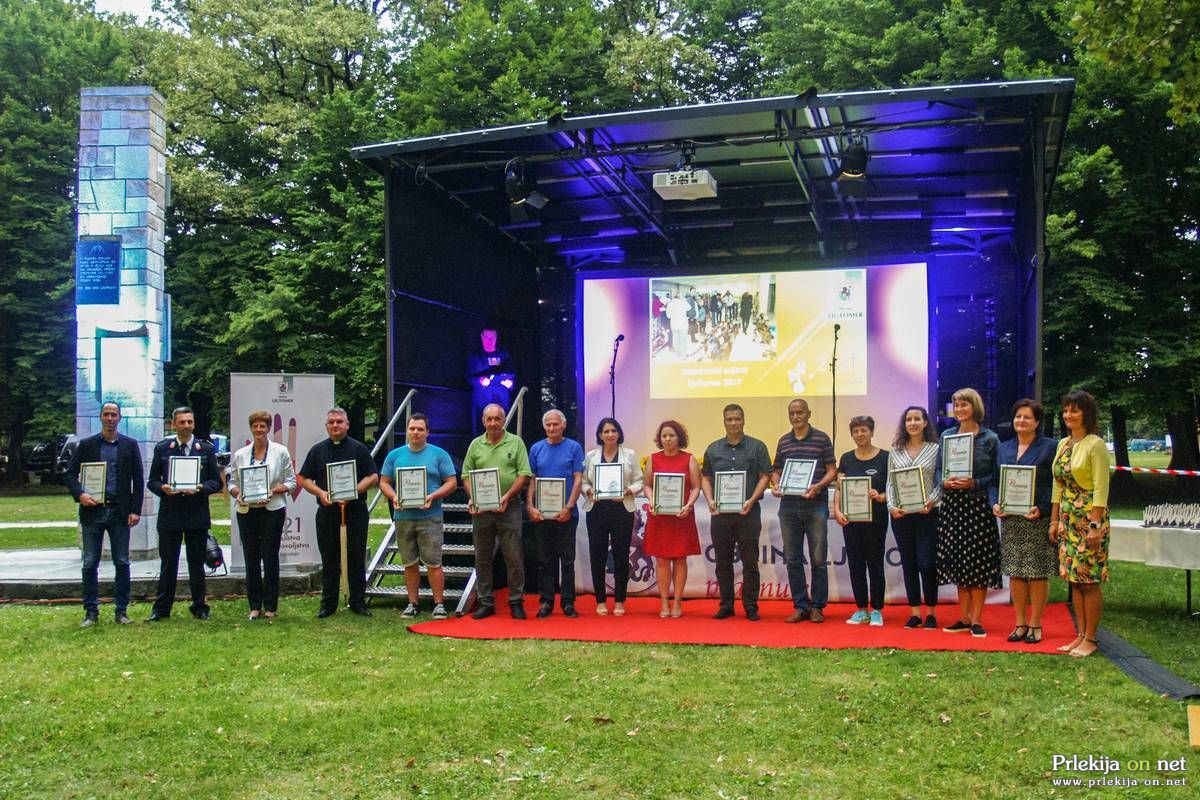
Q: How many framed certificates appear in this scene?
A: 15